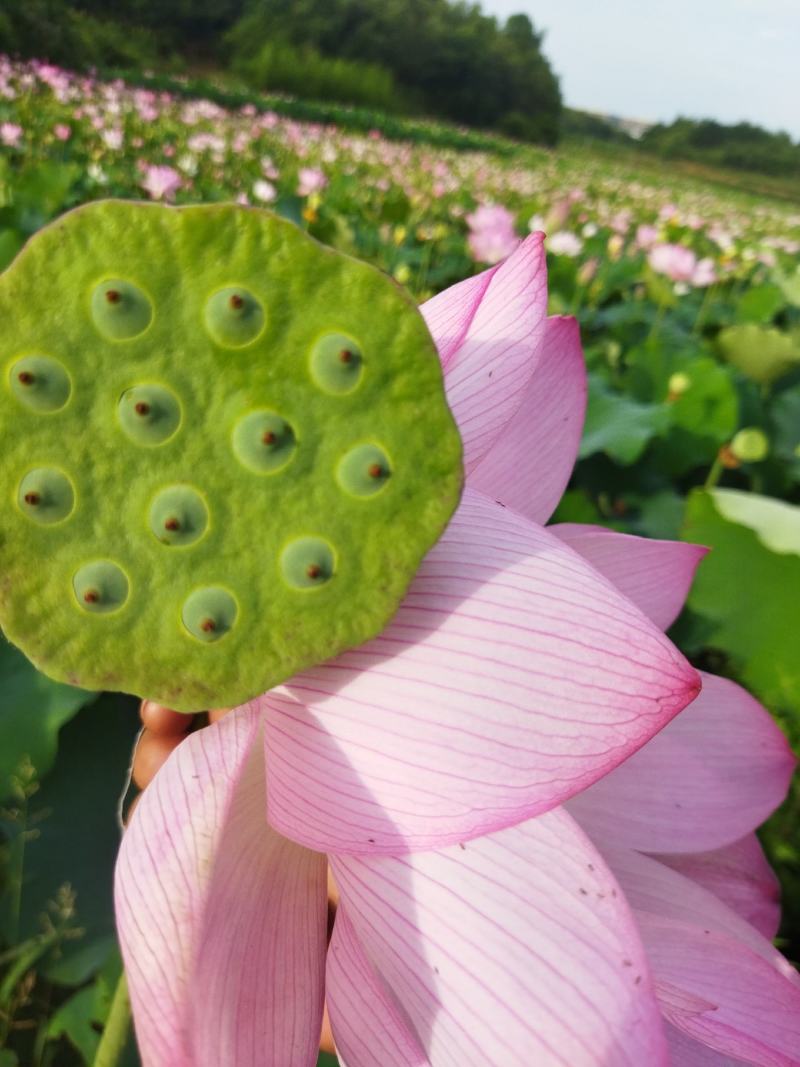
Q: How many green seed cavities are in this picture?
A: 12